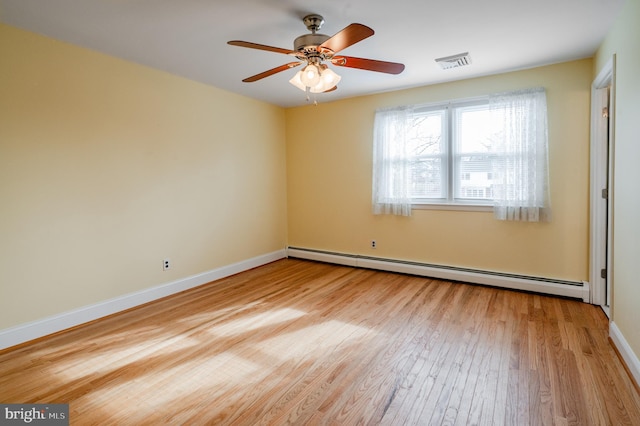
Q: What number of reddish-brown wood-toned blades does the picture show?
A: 5